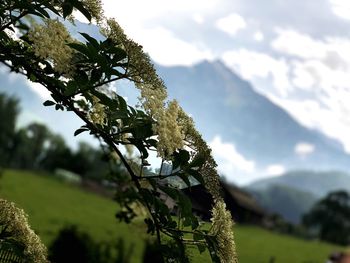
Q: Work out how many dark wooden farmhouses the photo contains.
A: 1